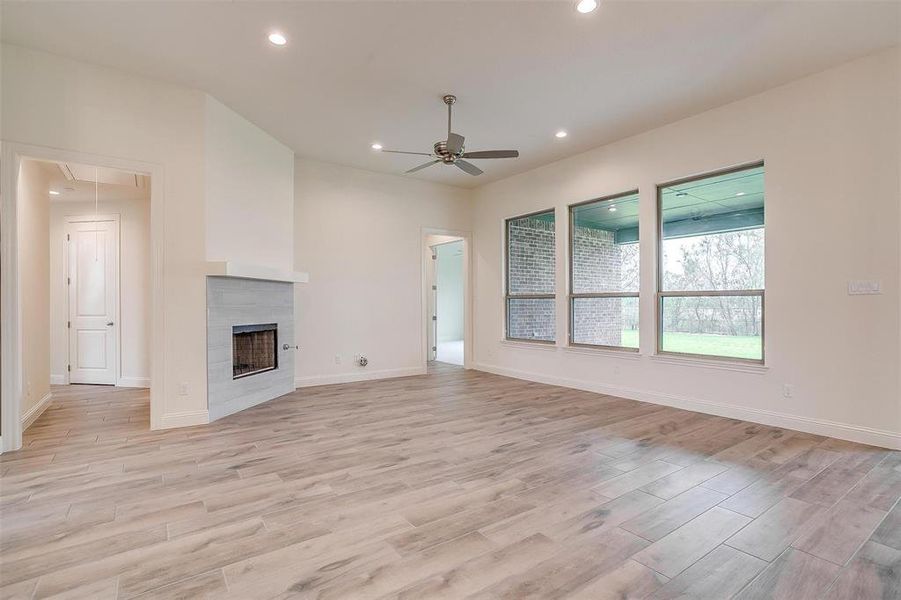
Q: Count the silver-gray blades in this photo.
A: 5